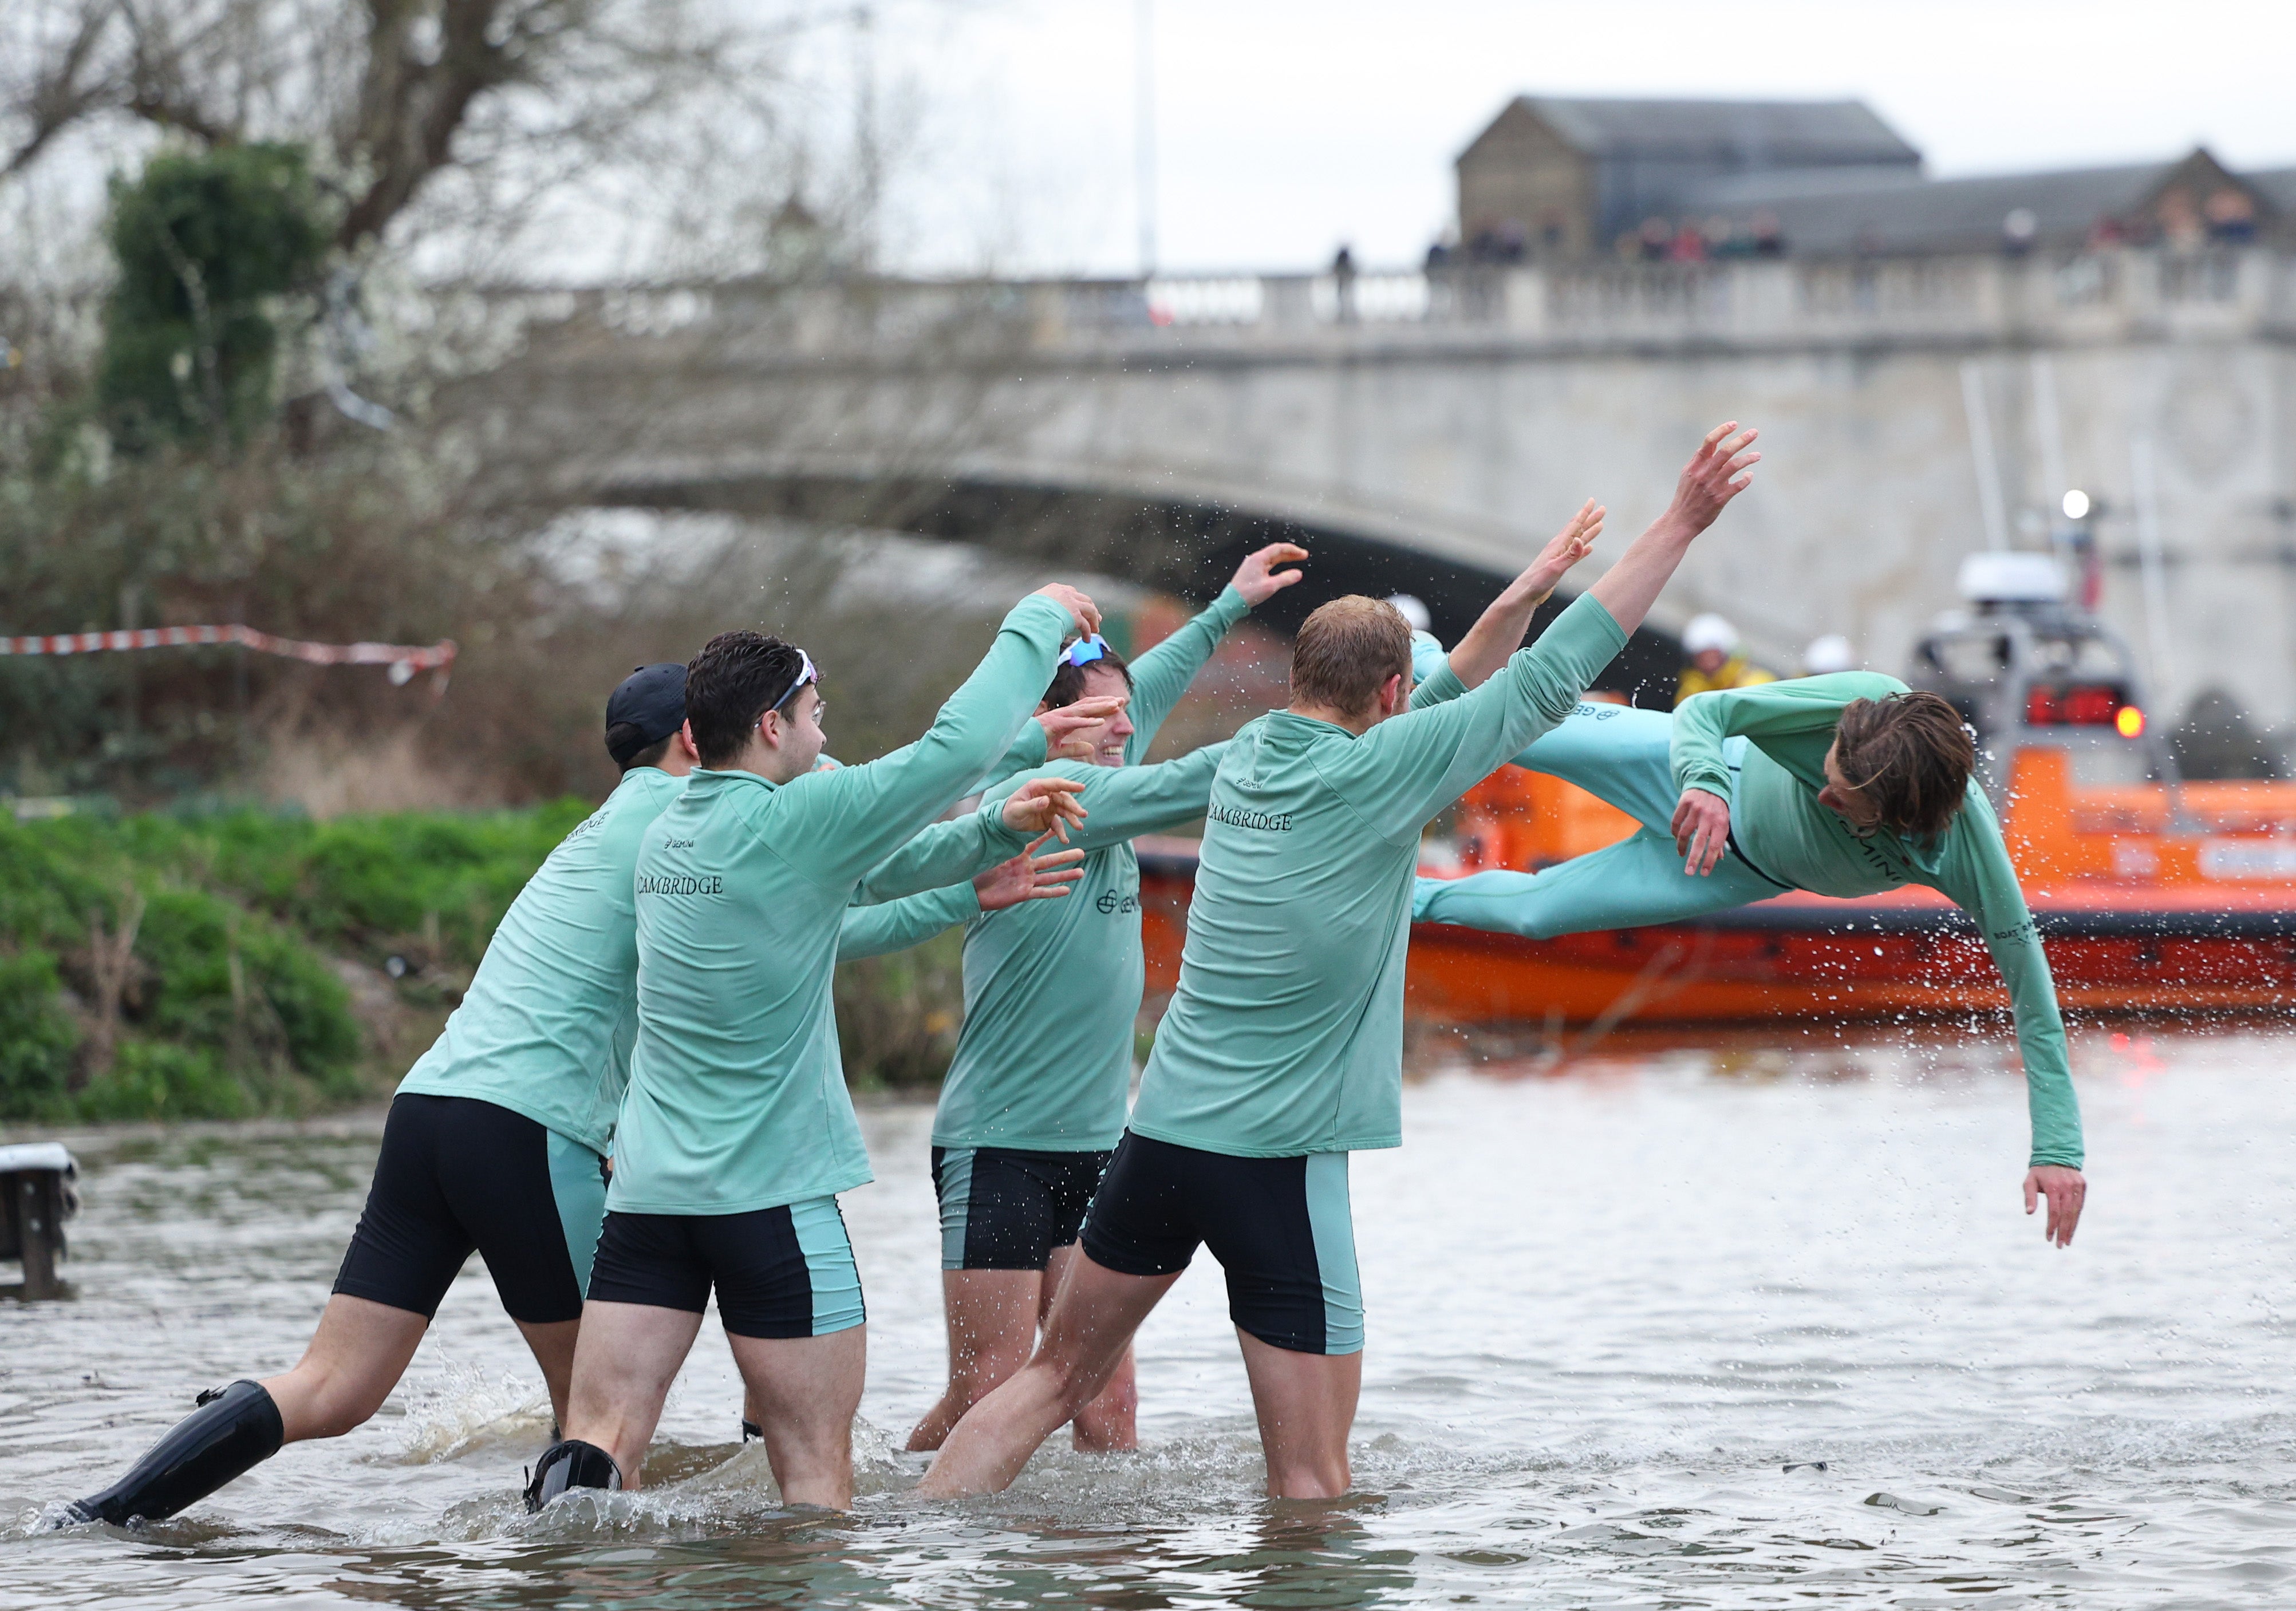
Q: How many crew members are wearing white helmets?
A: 3